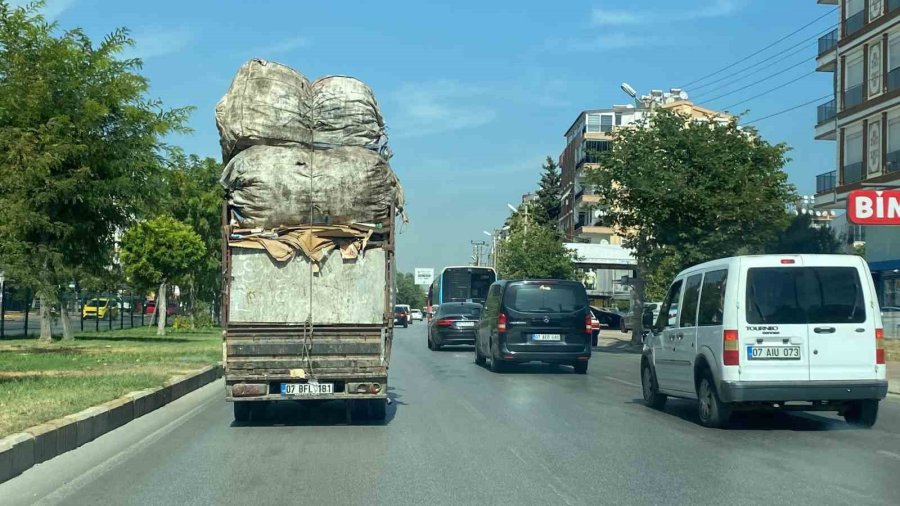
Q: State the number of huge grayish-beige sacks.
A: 3